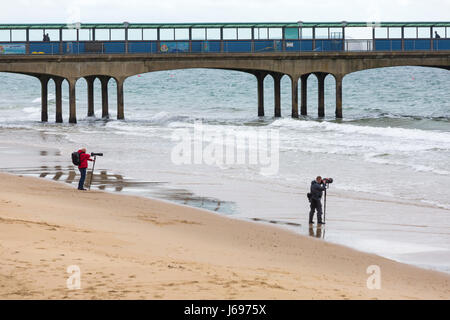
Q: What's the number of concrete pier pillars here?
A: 12